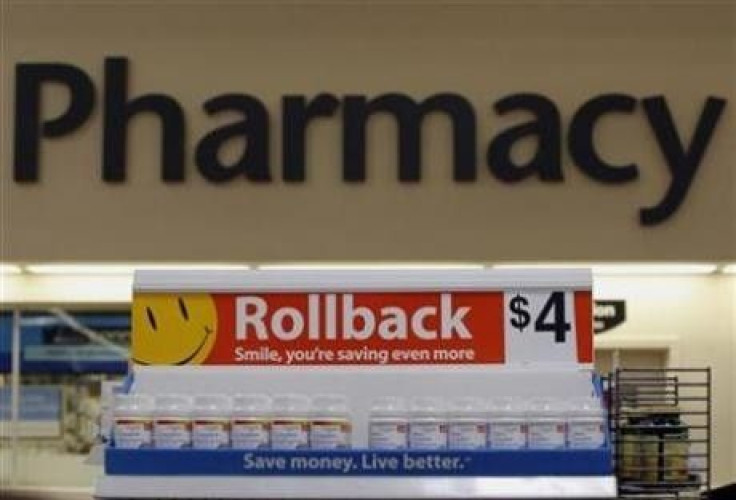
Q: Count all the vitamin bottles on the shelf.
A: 12